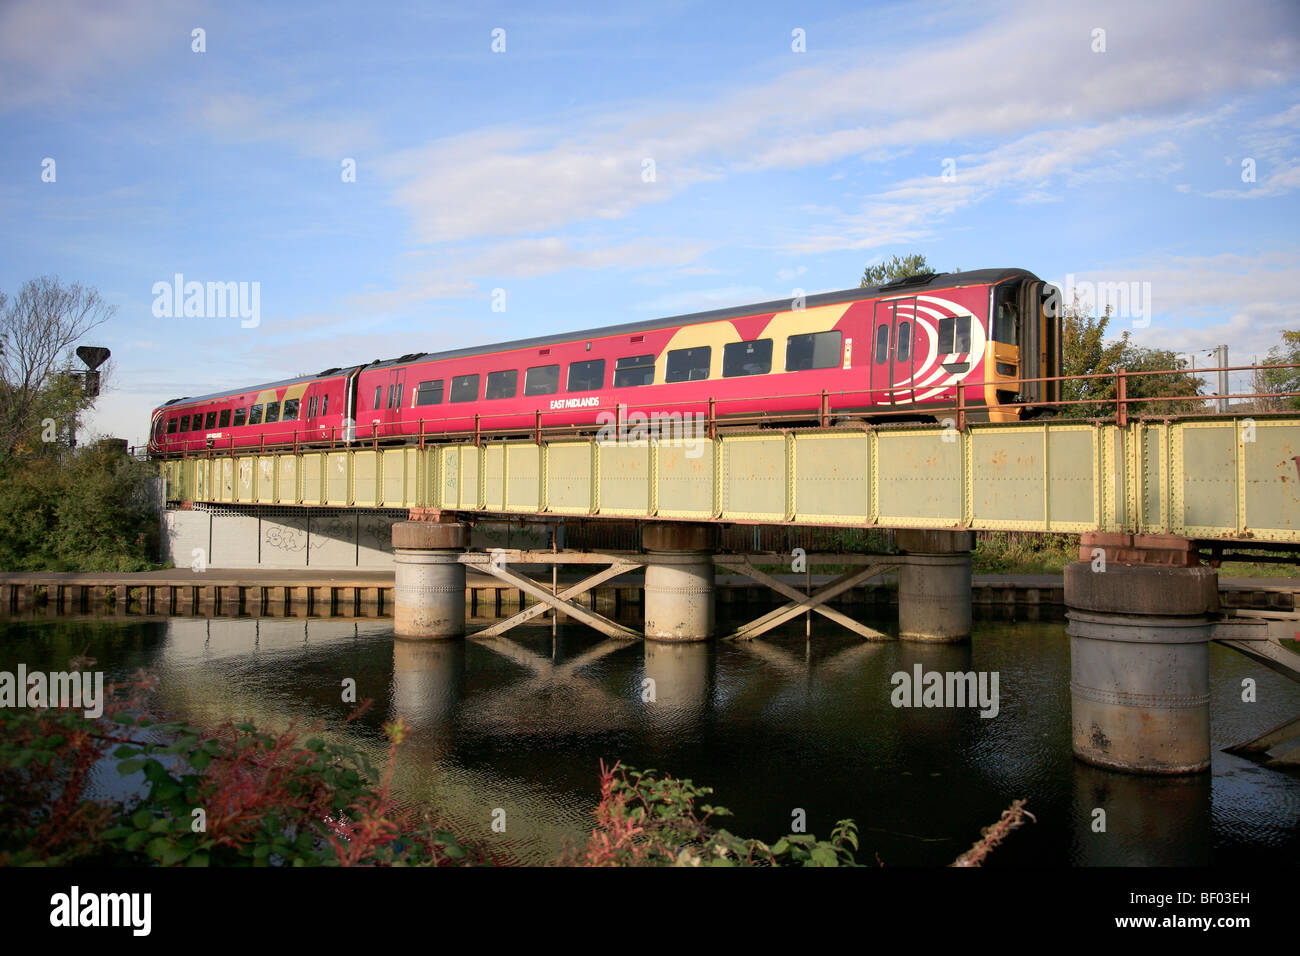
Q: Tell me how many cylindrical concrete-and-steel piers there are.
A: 4